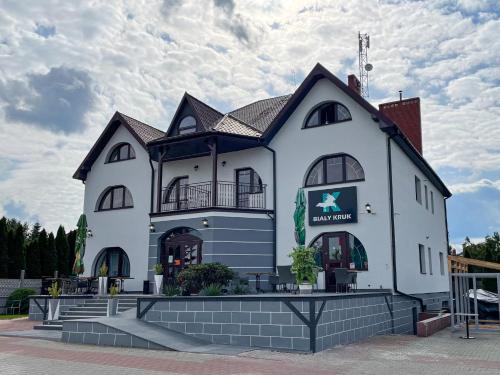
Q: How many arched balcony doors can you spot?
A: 2